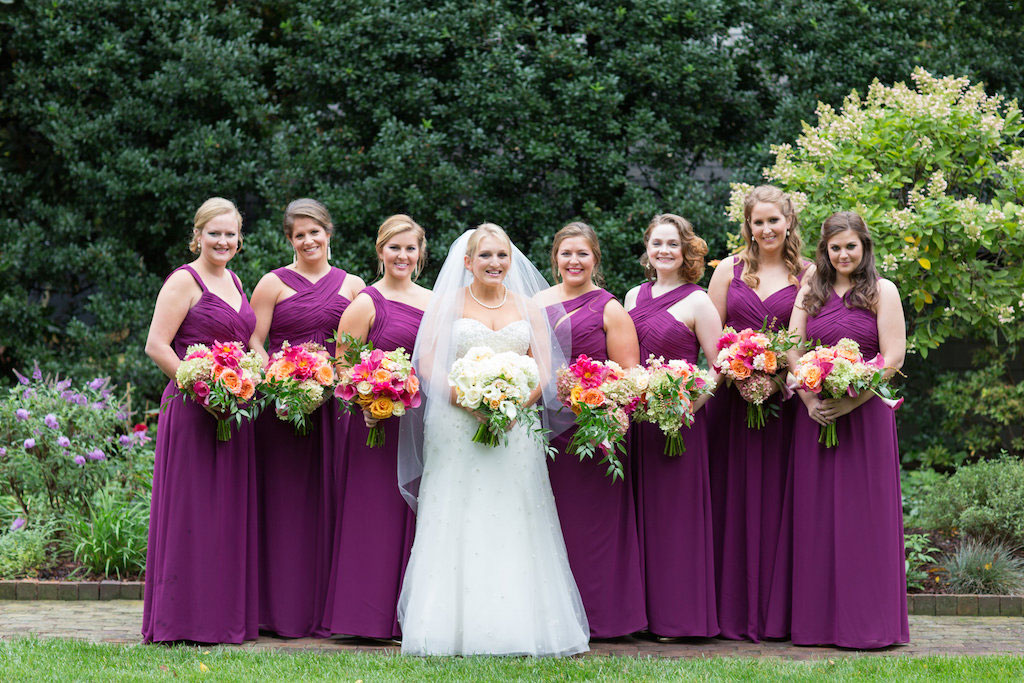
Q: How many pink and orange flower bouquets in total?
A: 7